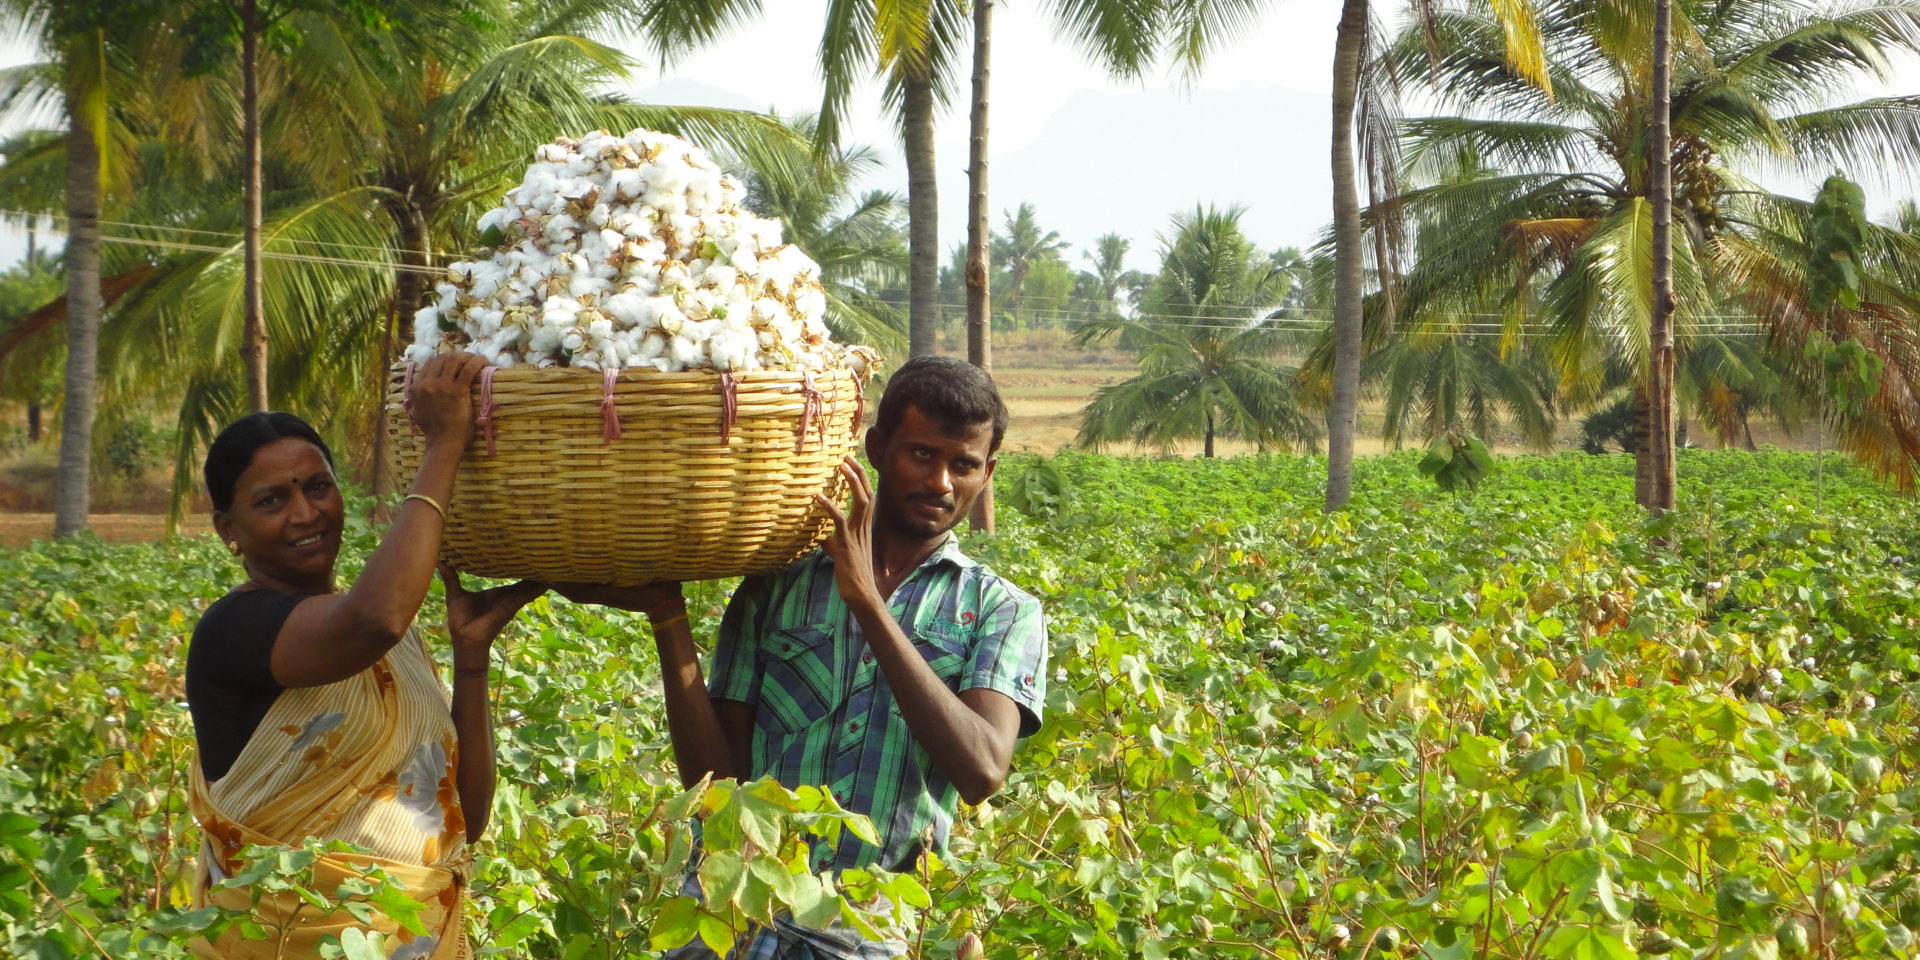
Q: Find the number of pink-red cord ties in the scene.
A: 6